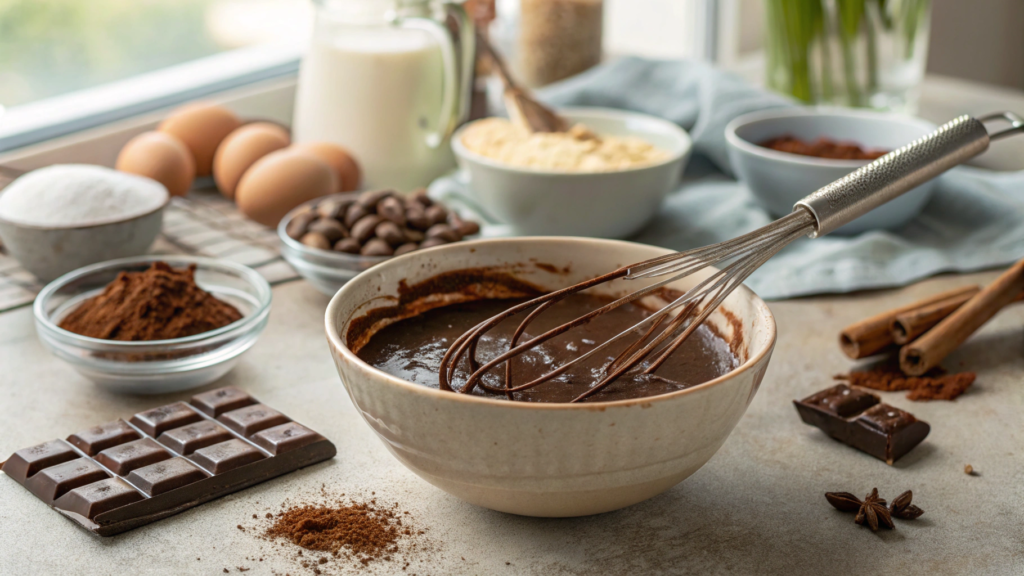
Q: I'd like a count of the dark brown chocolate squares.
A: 14